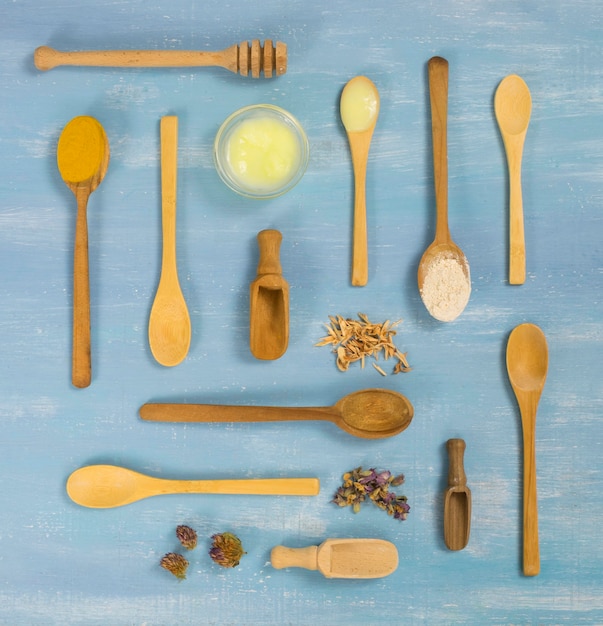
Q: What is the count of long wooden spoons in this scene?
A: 8